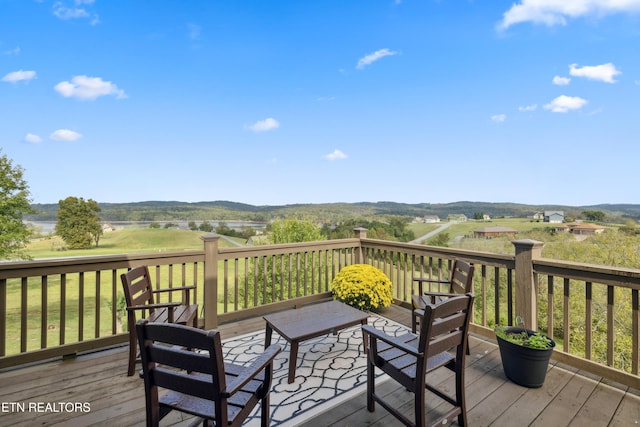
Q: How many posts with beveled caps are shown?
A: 3